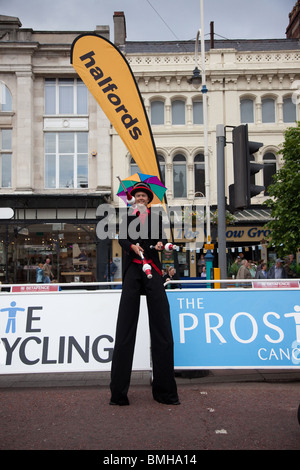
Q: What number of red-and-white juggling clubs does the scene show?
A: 3